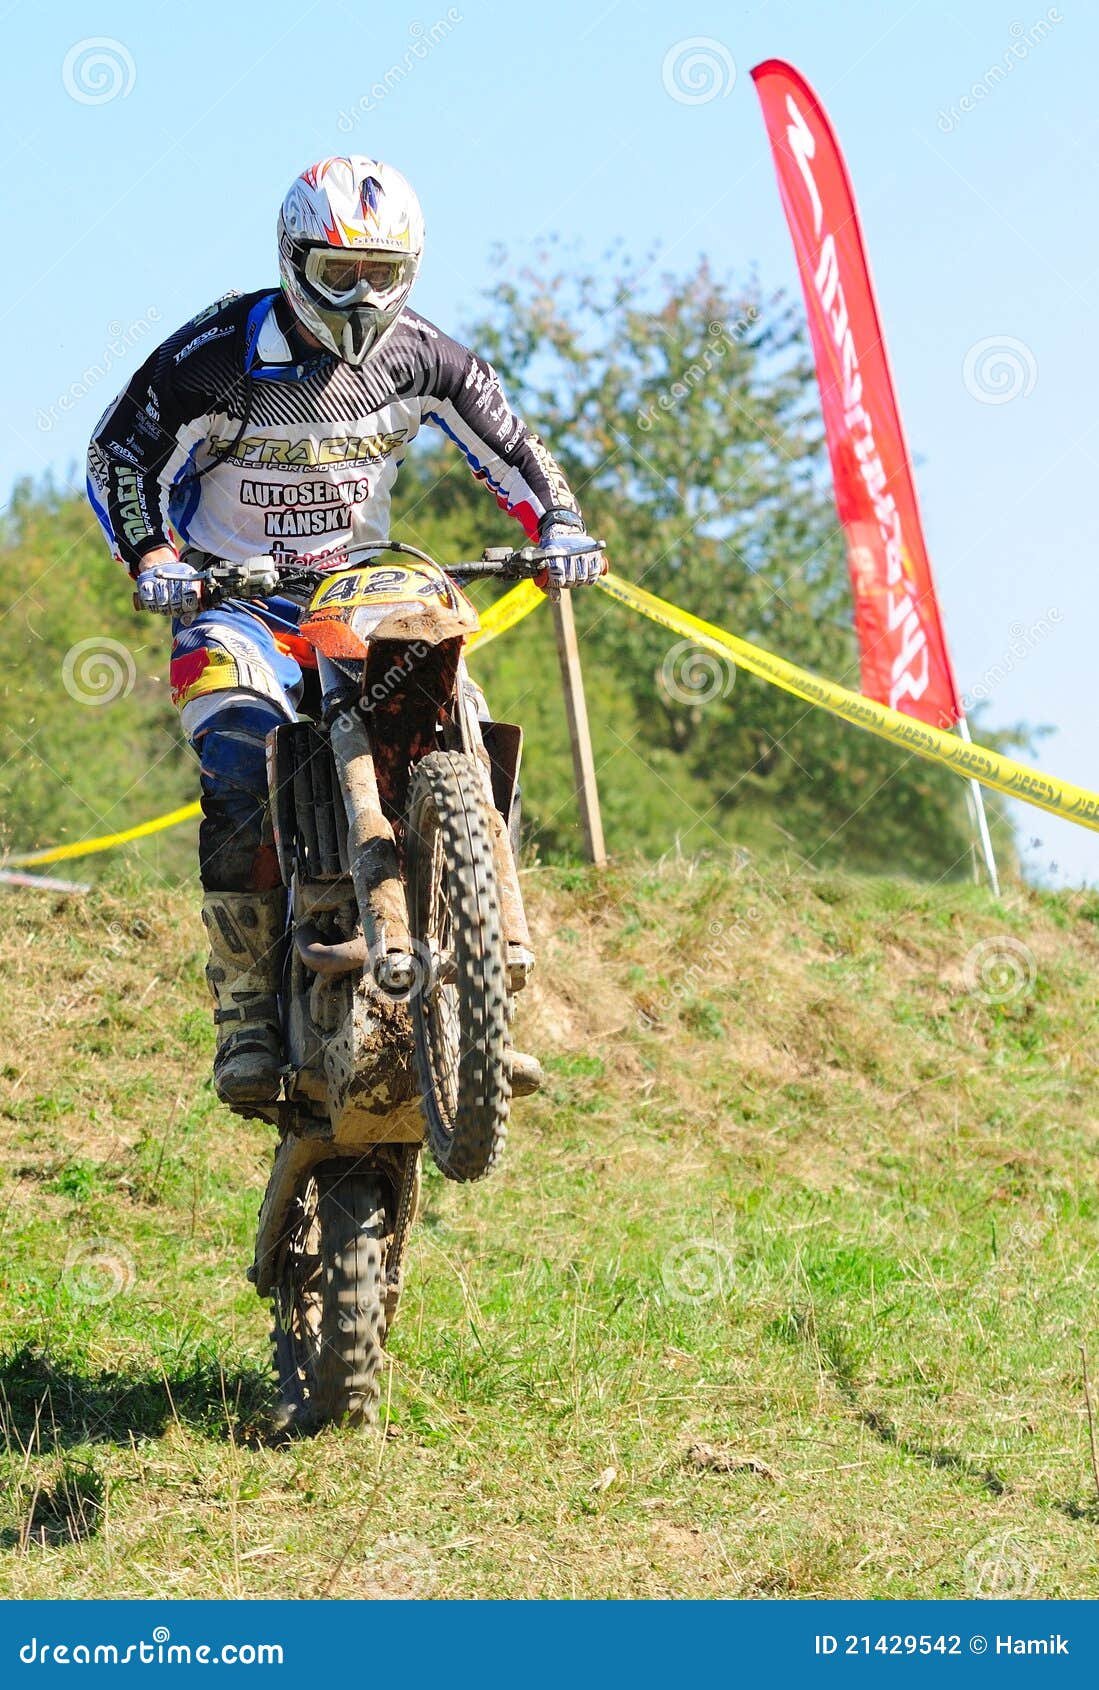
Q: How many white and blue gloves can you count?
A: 2